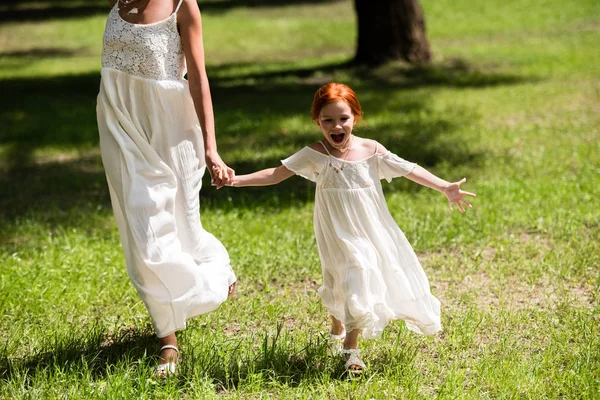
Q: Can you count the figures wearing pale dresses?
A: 2